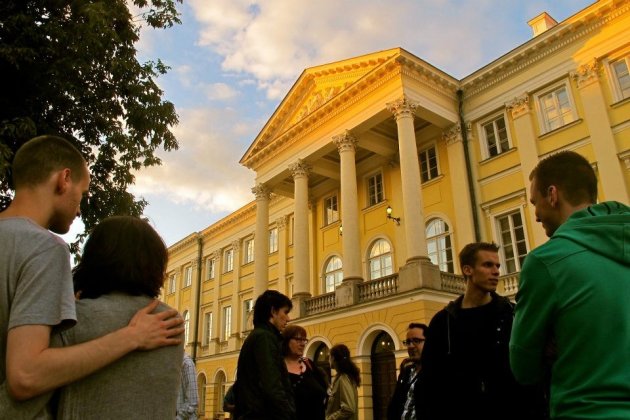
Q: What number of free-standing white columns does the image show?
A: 4